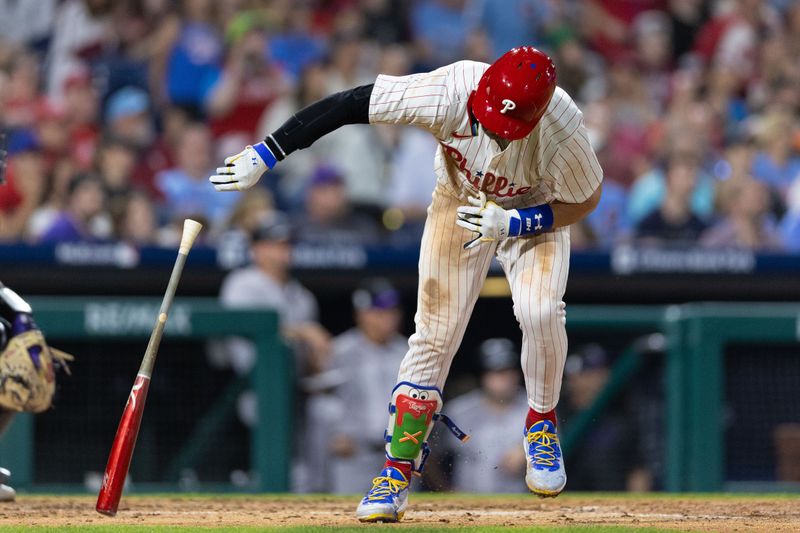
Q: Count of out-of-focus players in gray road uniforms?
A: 3